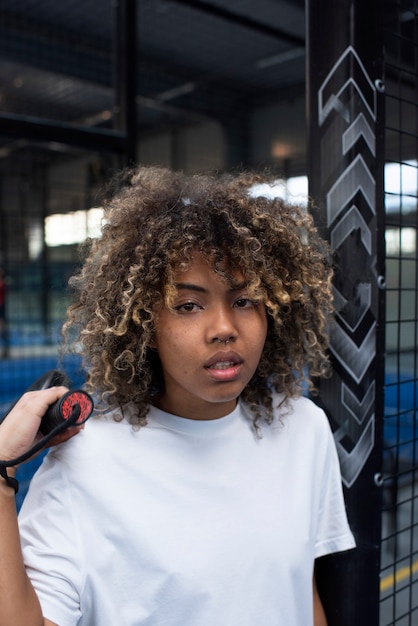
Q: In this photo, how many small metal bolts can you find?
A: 3